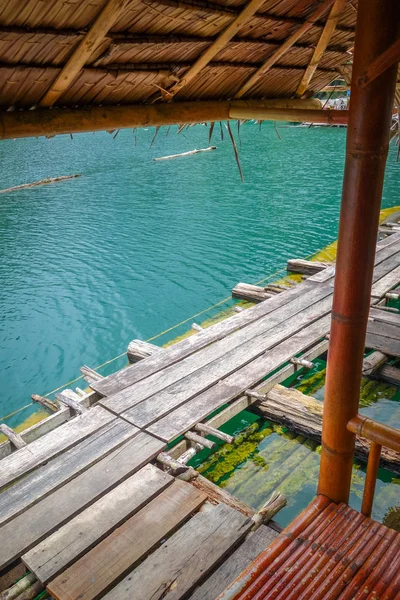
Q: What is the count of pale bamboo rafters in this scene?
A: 4